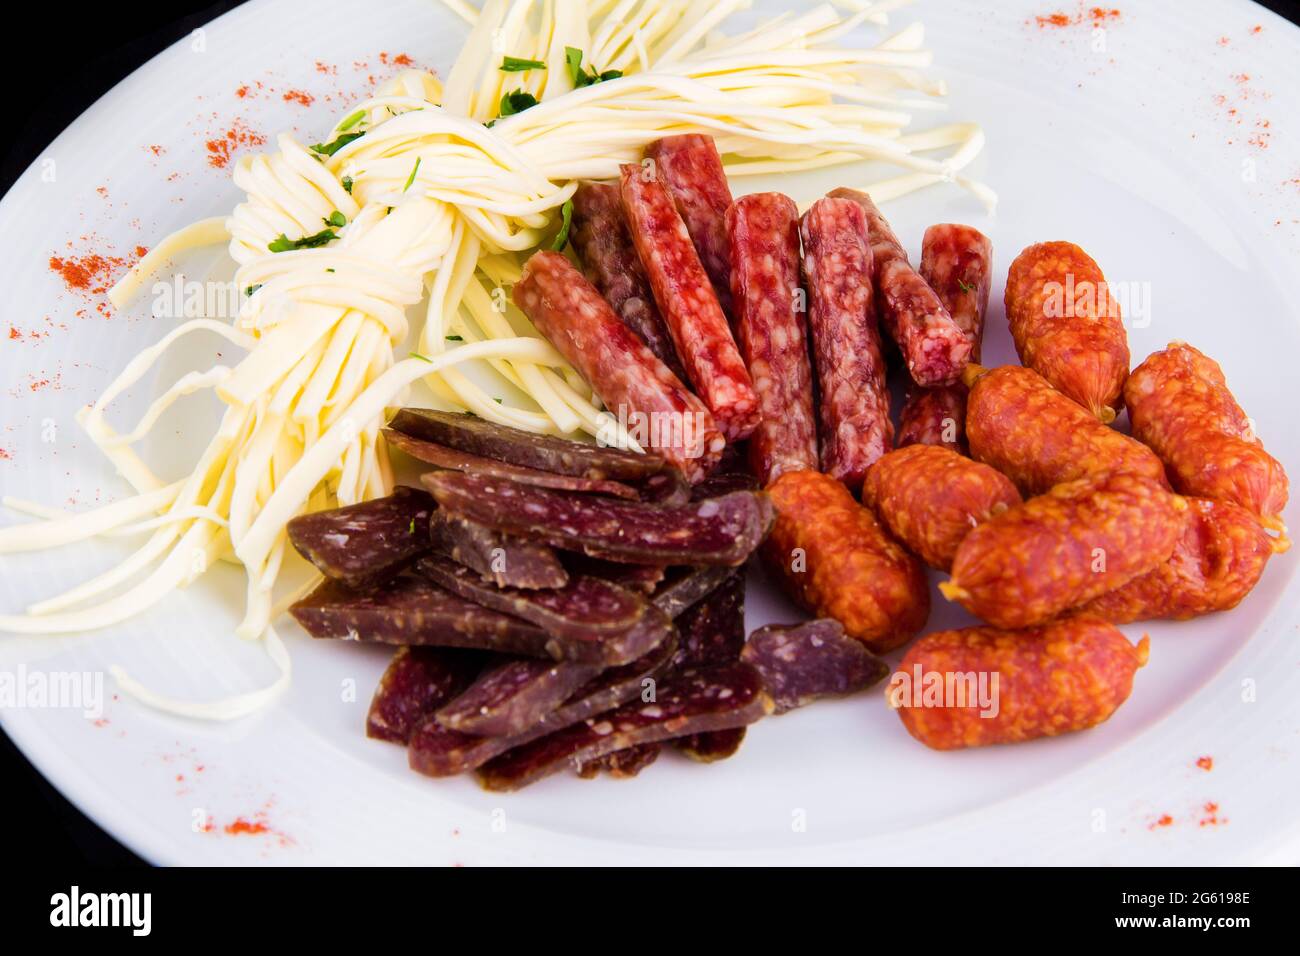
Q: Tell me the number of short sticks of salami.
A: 8